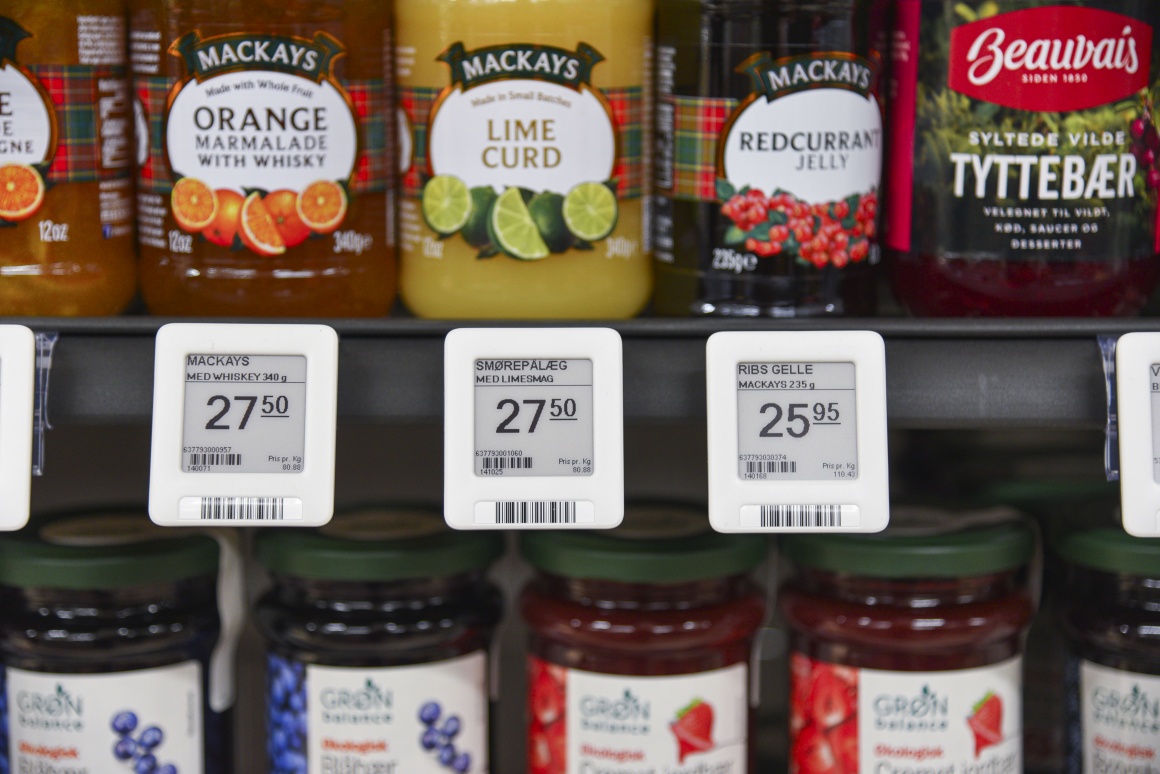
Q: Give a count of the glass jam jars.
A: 10